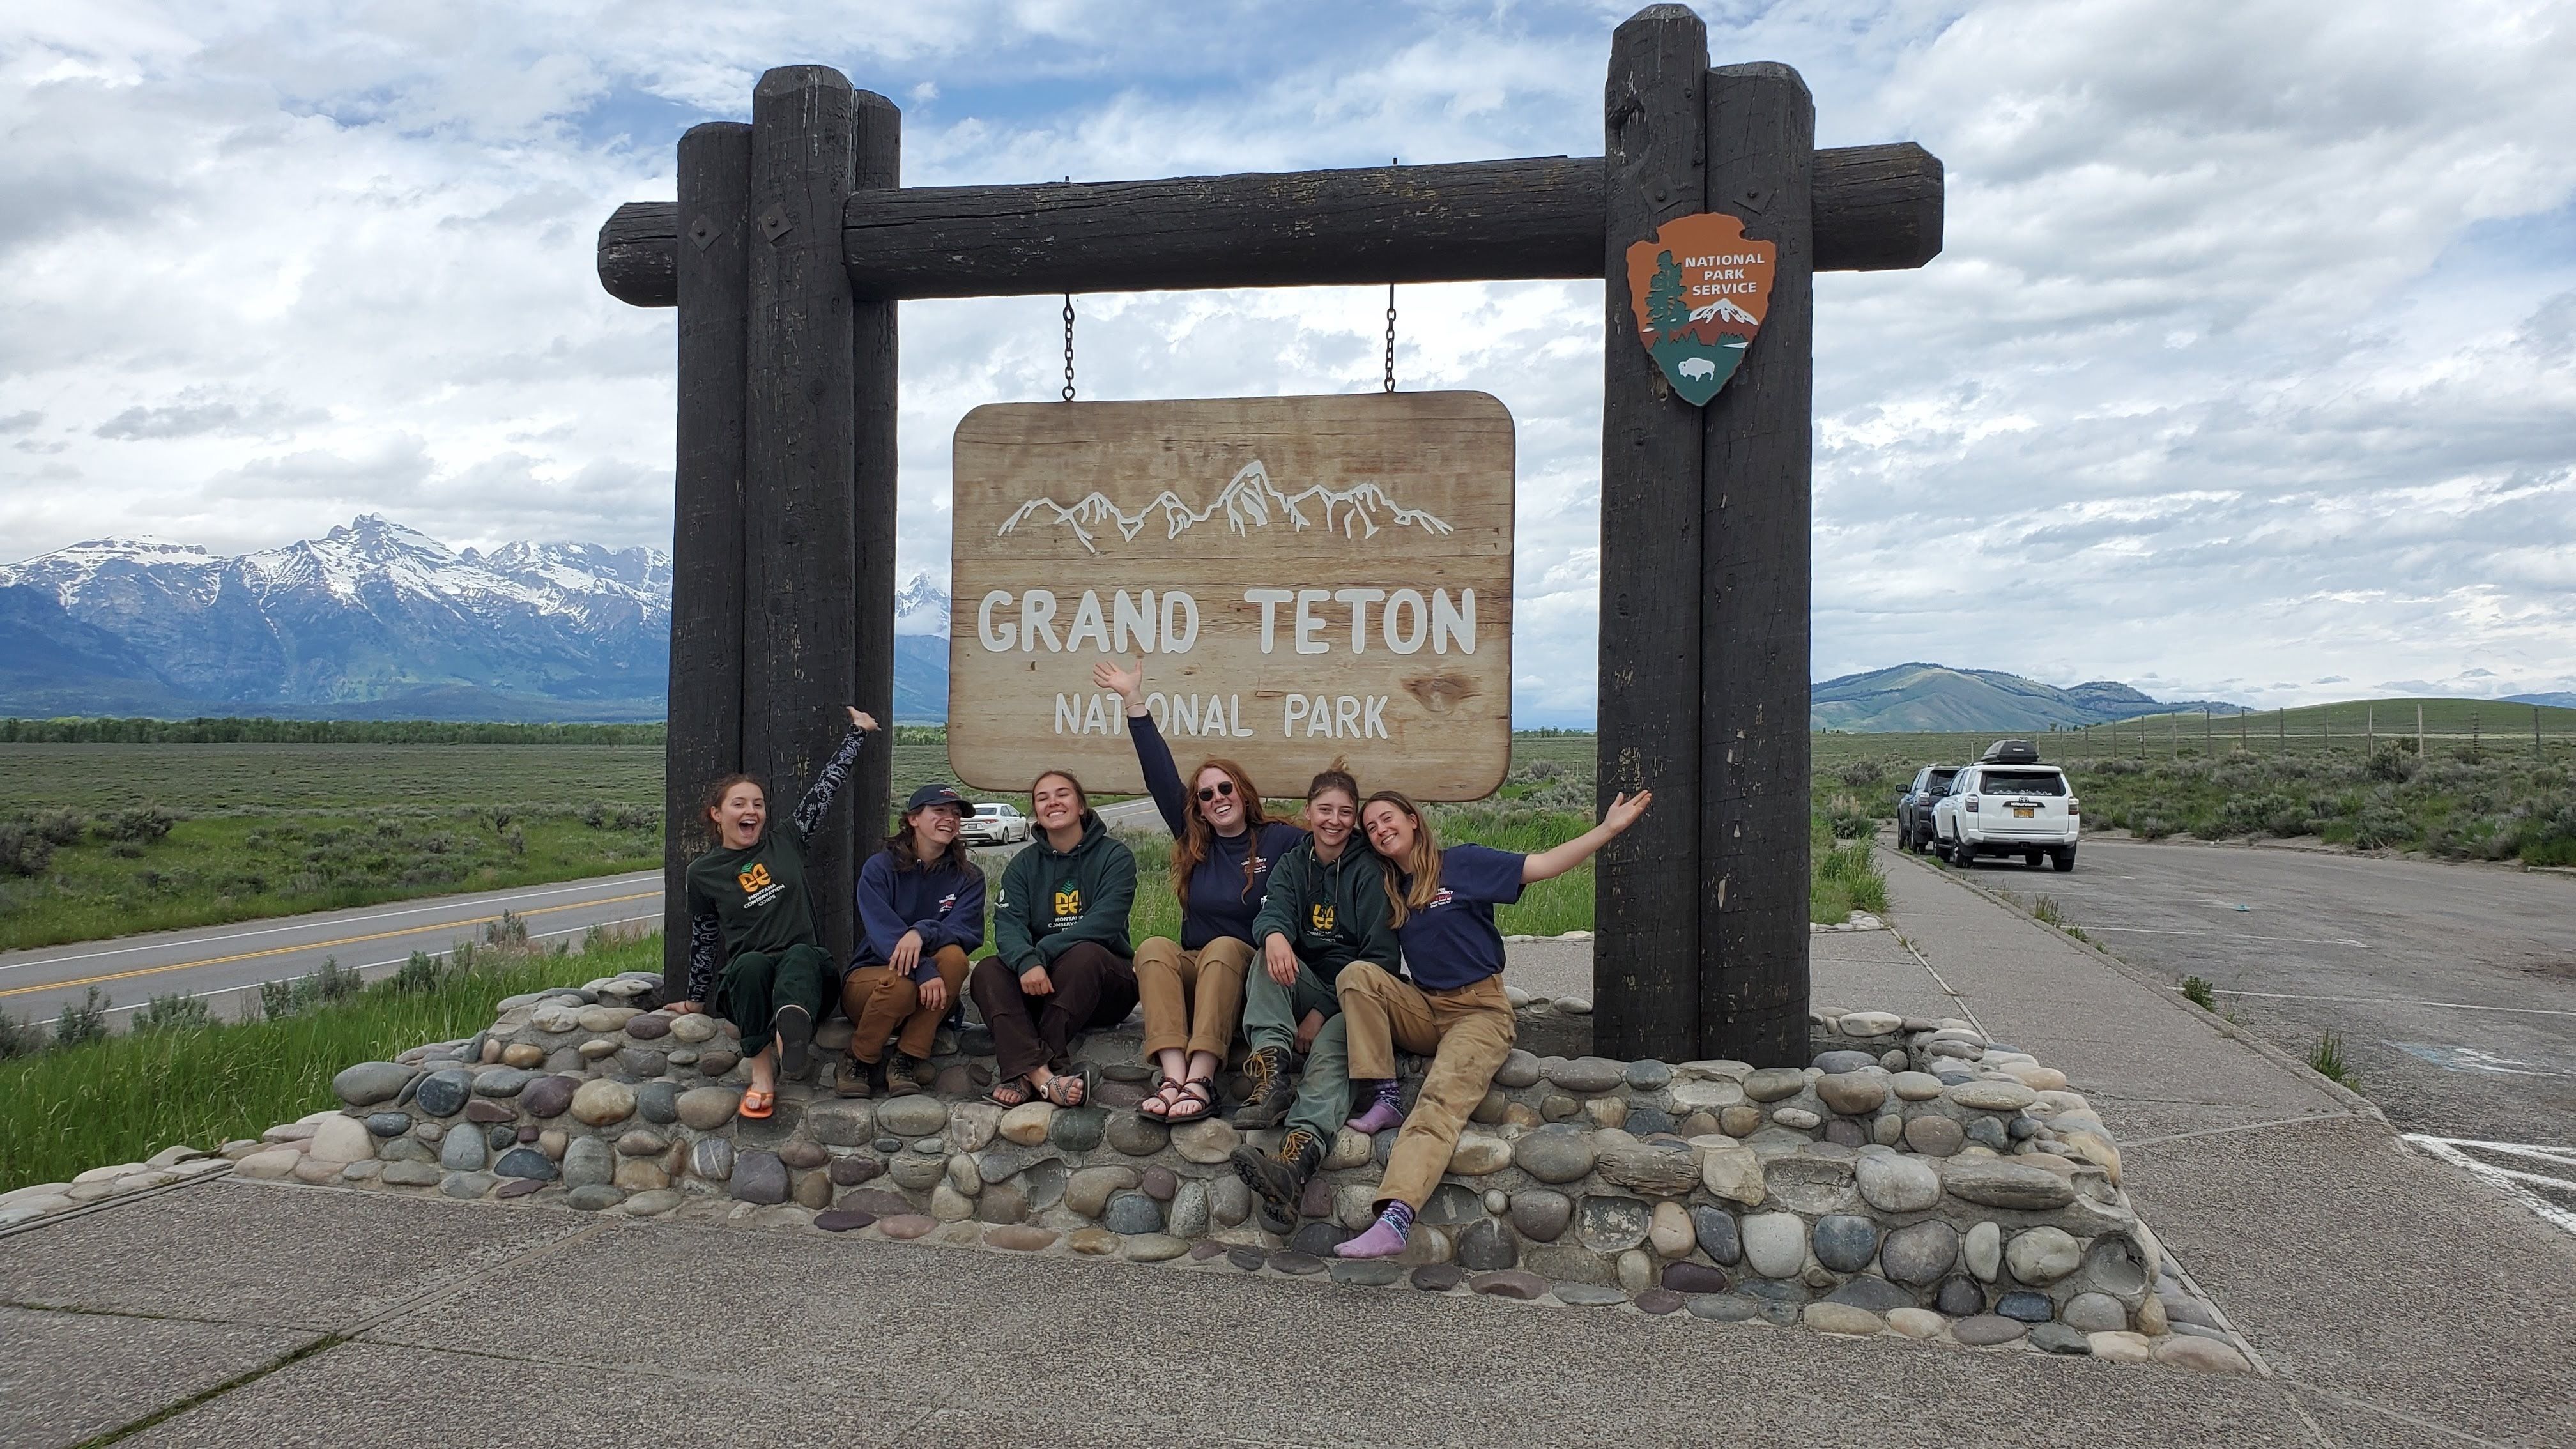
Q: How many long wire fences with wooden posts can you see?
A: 1